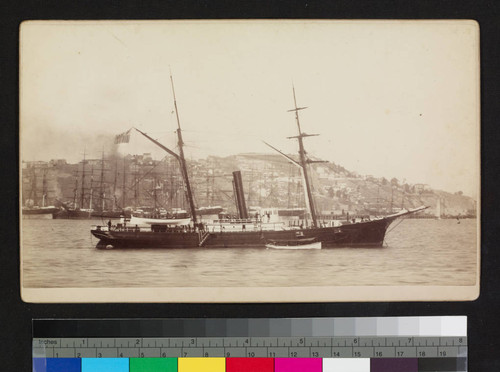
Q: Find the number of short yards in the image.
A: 3